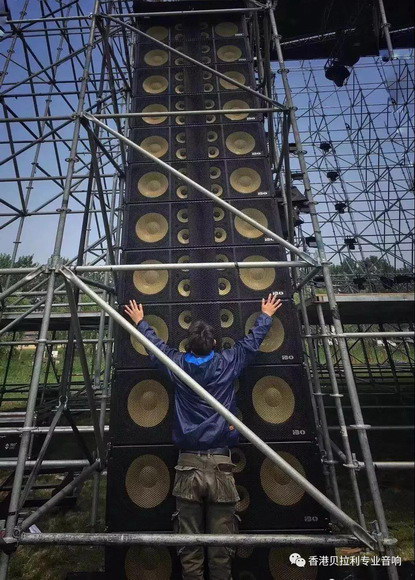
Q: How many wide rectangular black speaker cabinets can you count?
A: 12